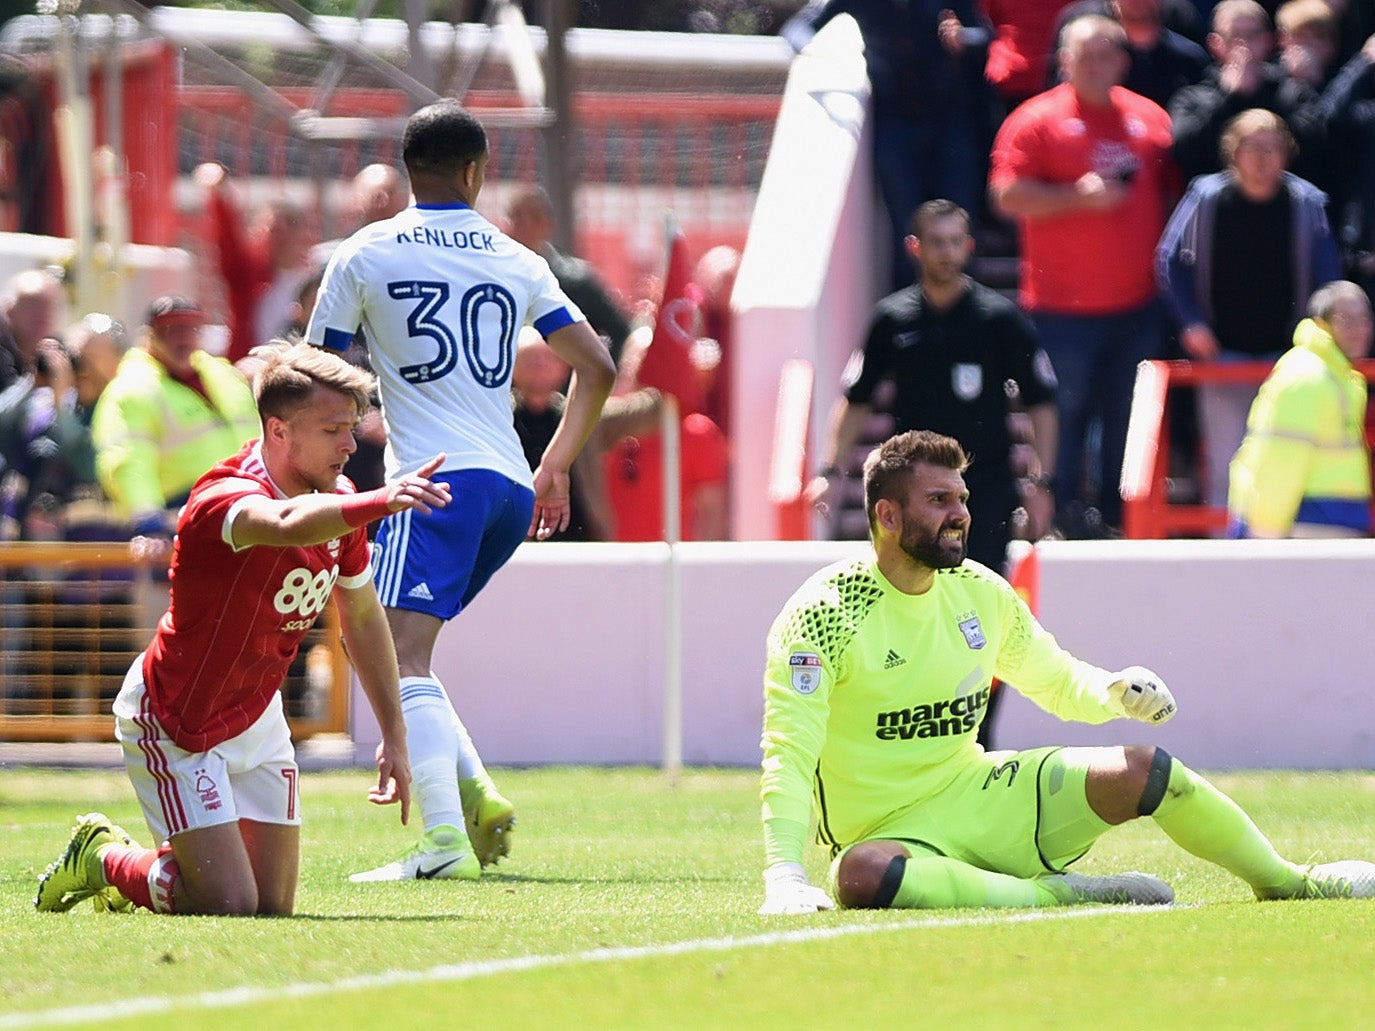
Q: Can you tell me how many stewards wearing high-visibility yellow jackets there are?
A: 2